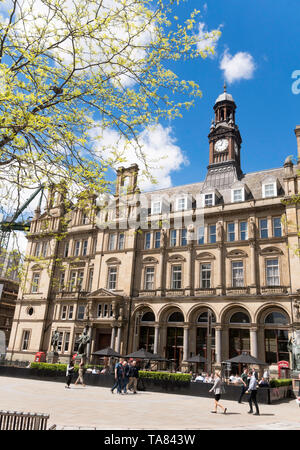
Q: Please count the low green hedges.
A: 3